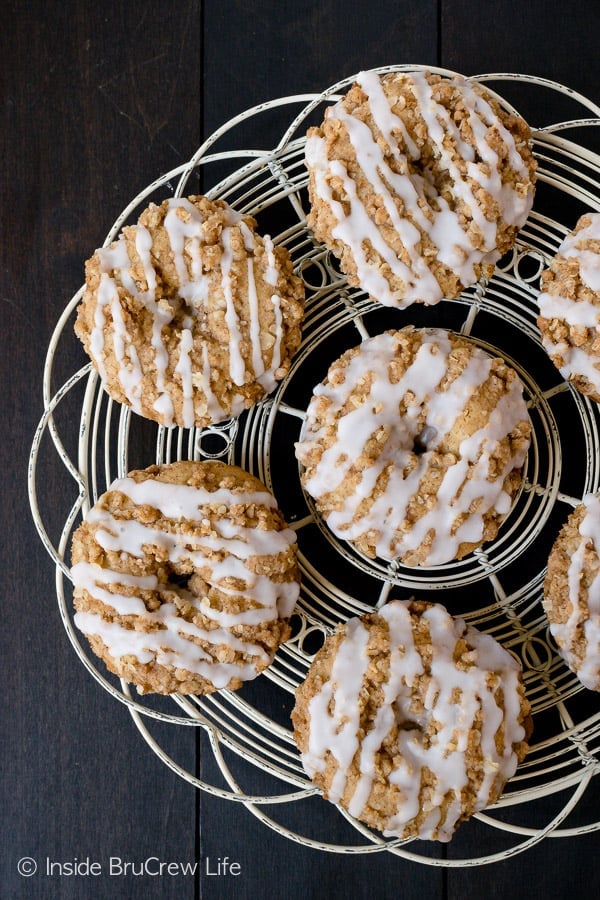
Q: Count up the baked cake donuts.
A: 7